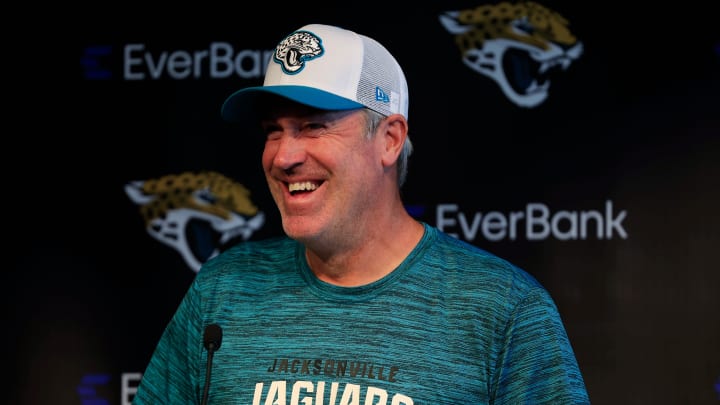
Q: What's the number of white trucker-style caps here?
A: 1